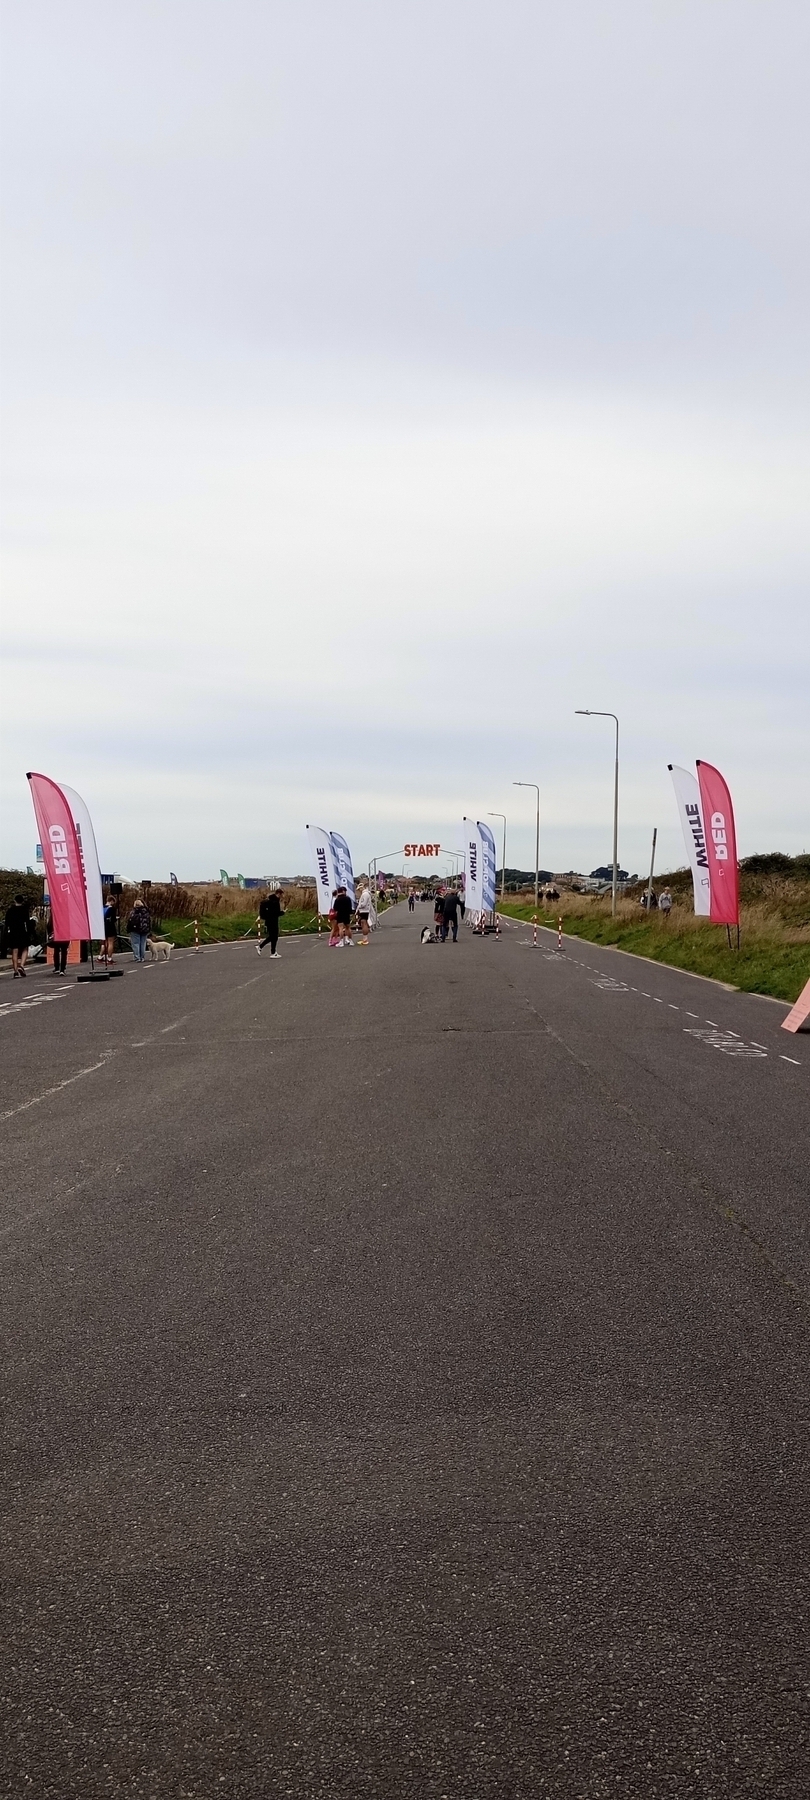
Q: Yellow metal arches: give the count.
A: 0